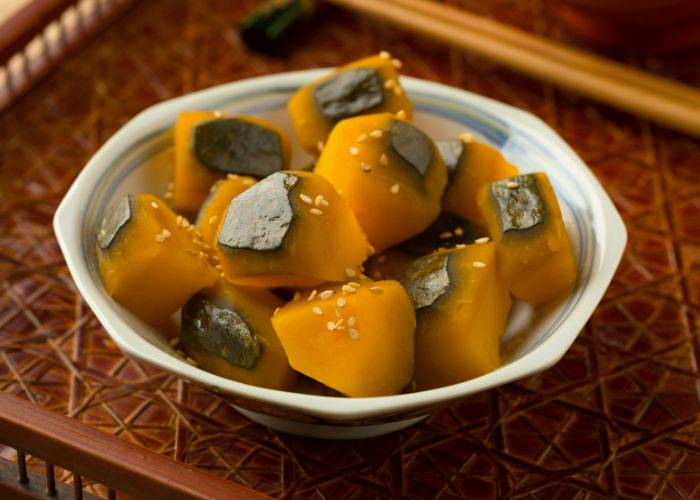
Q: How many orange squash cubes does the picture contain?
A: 11